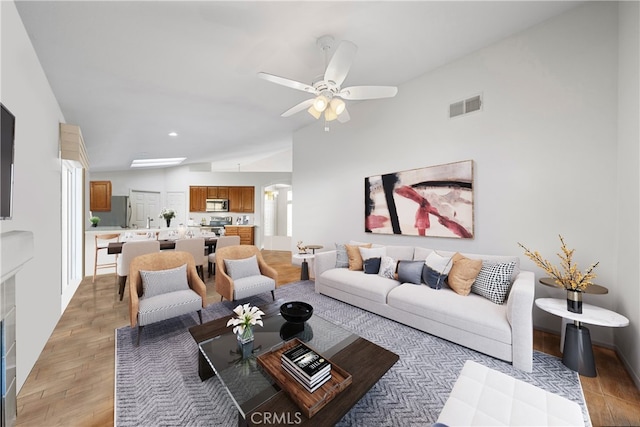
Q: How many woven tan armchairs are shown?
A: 2